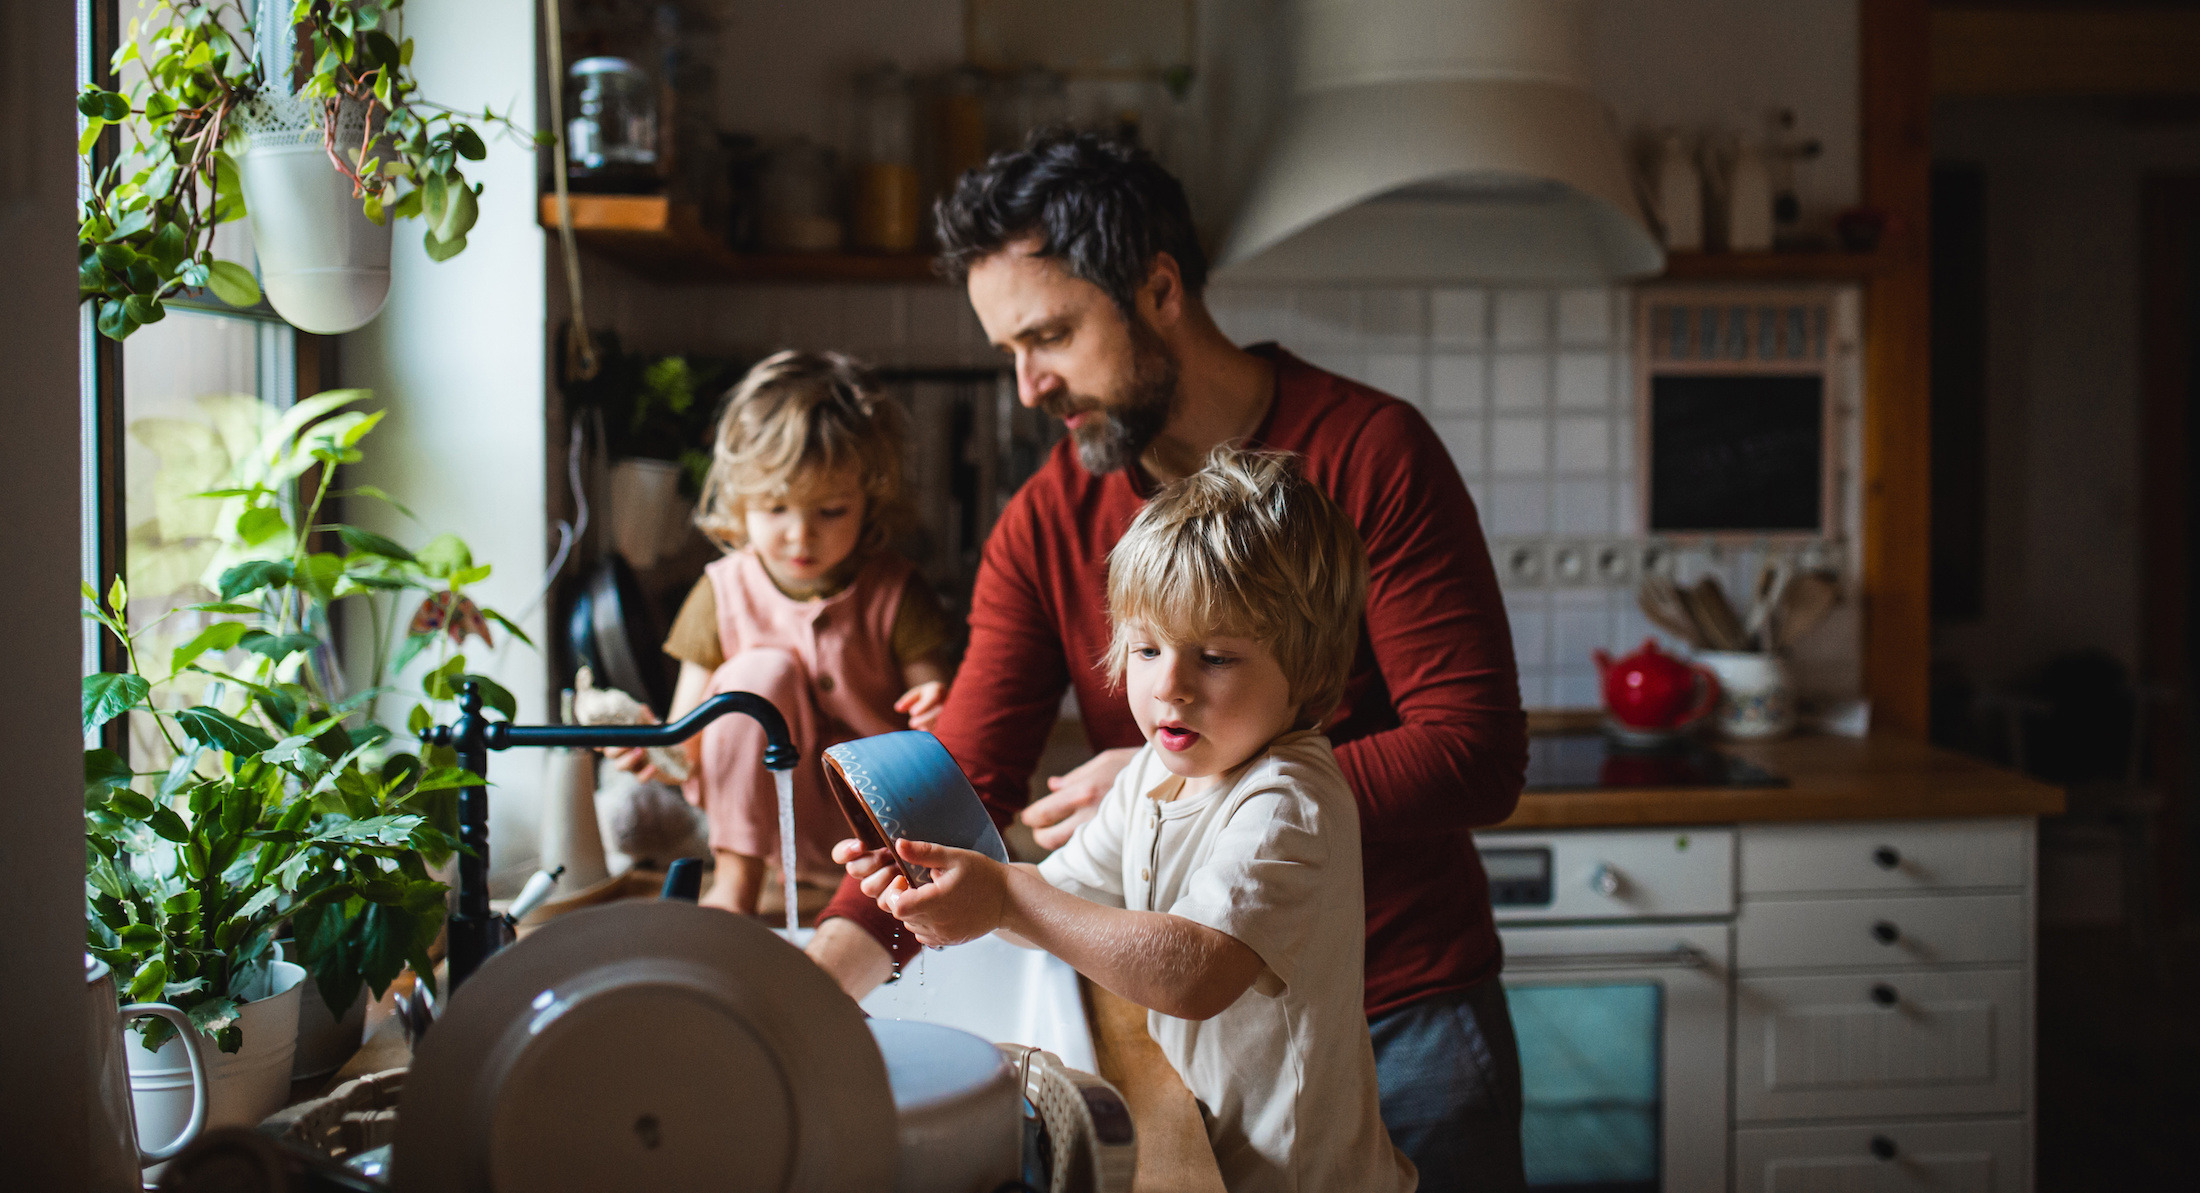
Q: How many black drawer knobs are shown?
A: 4